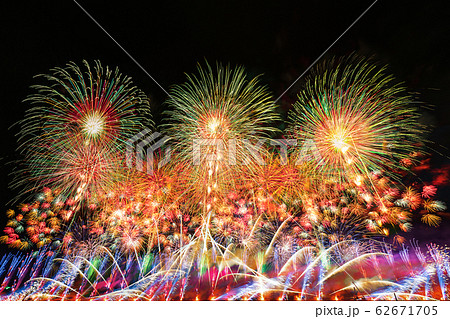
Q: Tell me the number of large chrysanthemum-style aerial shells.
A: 3